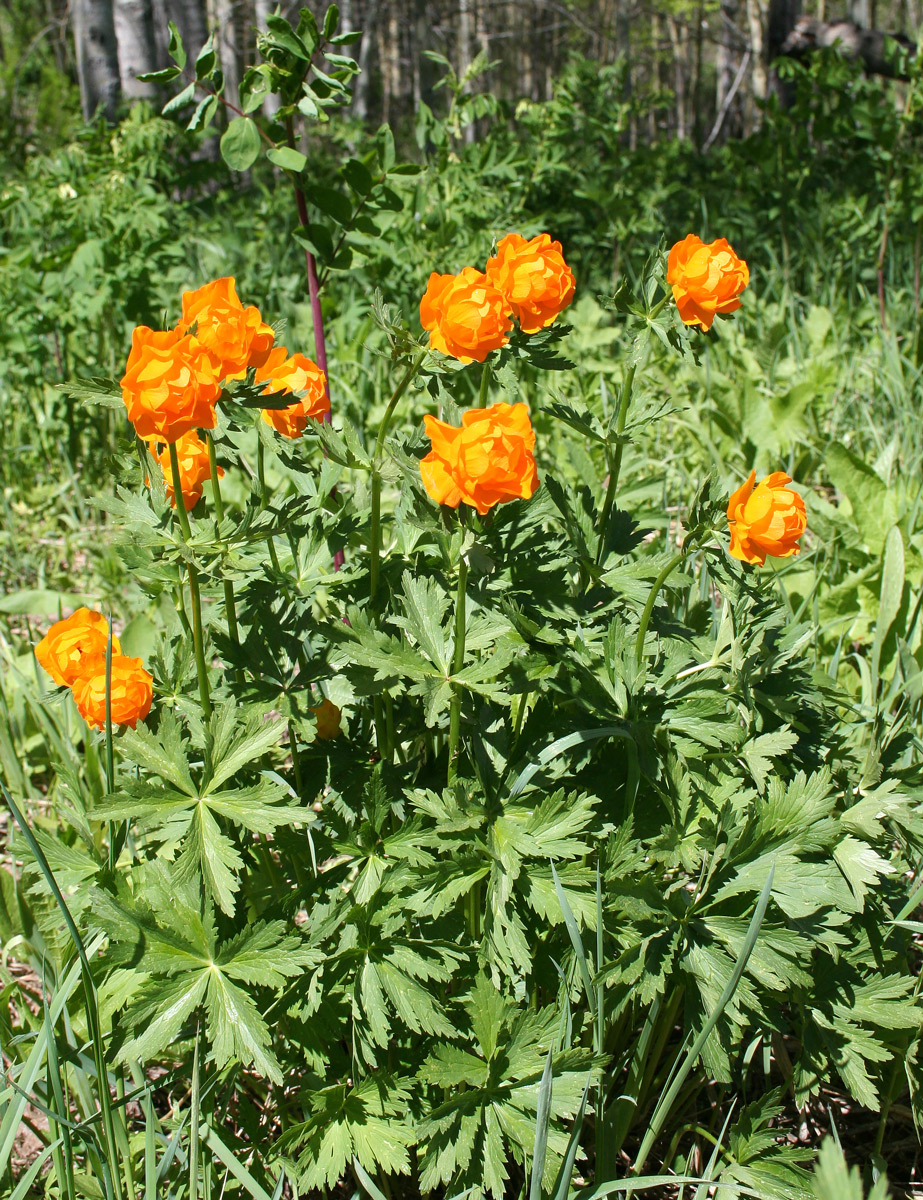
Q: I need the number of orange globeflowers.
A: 12